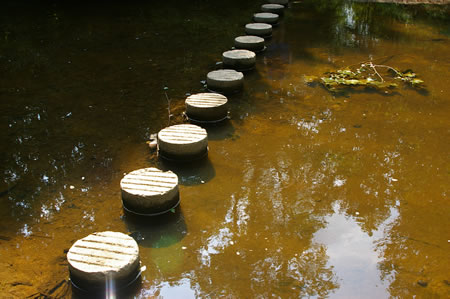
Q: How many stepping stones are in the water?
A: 11